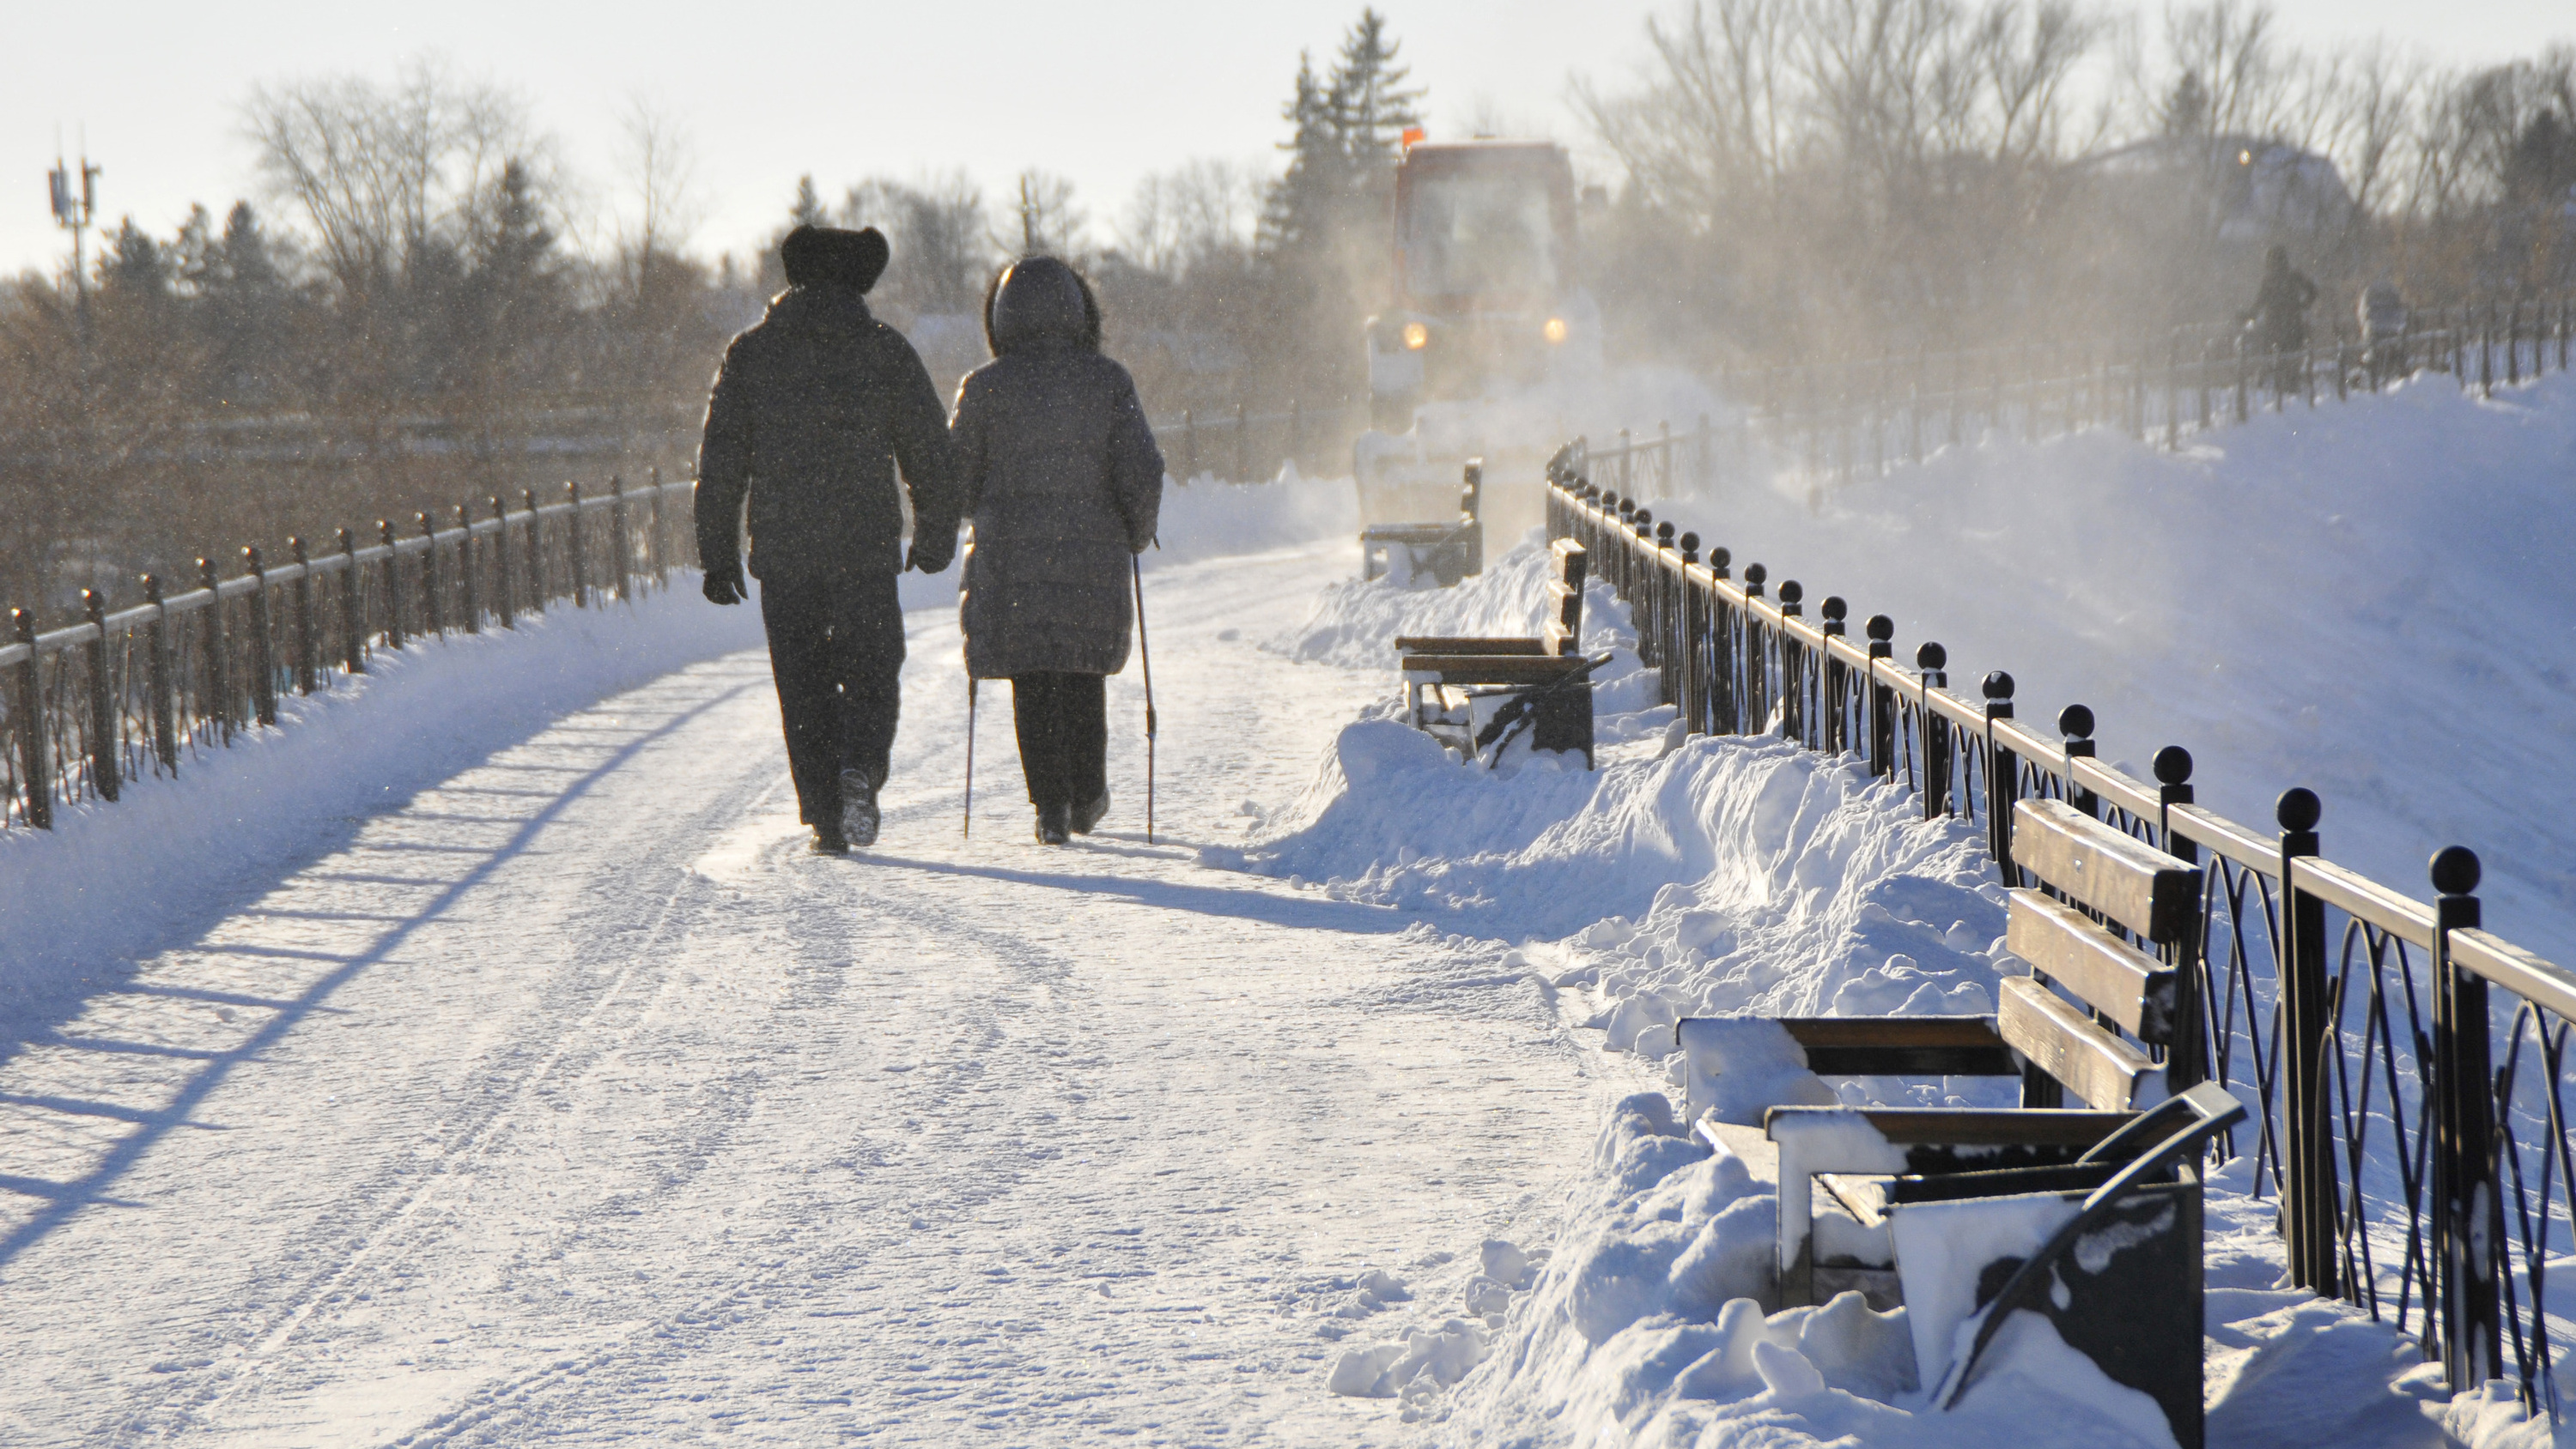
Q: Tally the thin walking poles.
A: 2